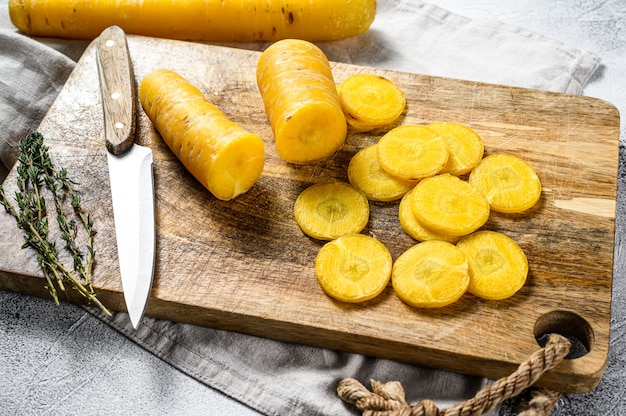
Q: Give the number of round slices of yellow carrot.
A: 12